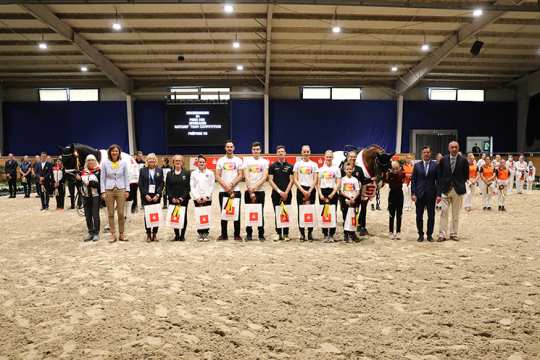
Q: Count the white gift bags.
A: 9